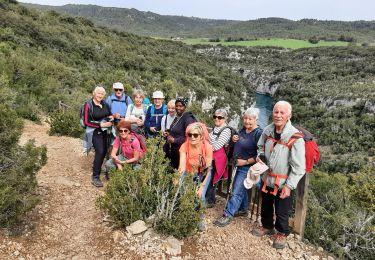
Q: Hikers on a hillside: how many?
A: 11